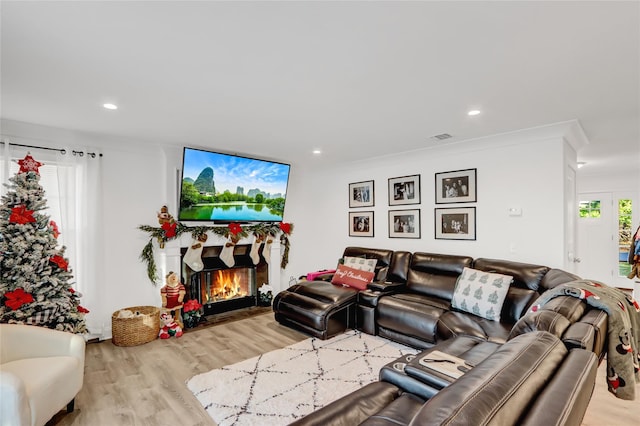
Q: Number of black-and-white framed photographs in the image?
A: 6